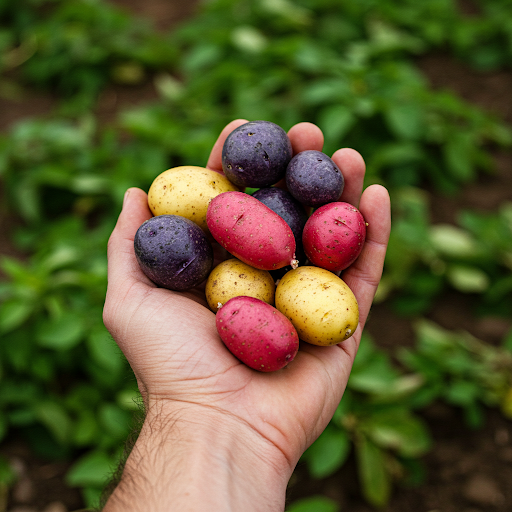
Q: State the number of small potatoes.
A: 10